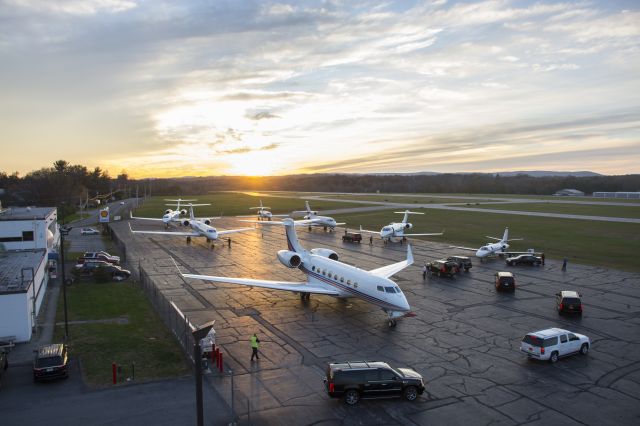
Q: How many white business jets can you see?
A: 7